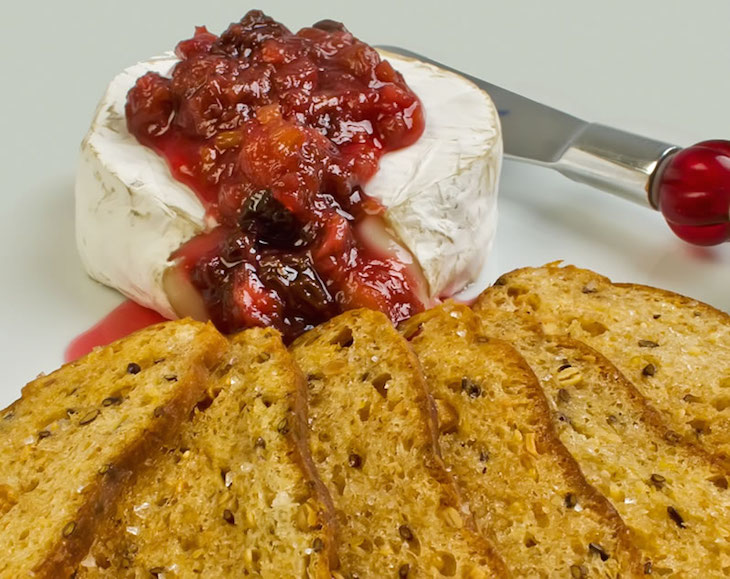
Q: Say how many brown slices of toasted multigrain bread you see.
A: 6